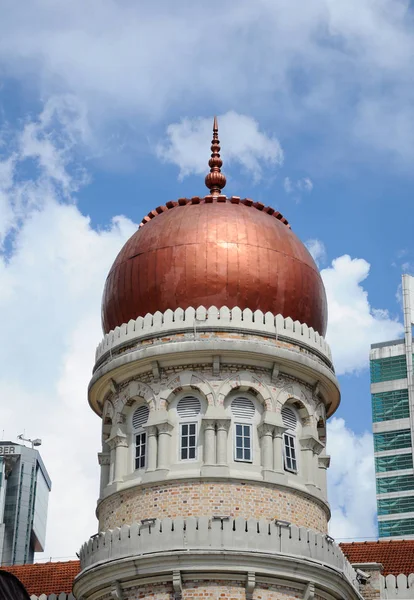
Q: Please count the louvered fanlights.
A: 4